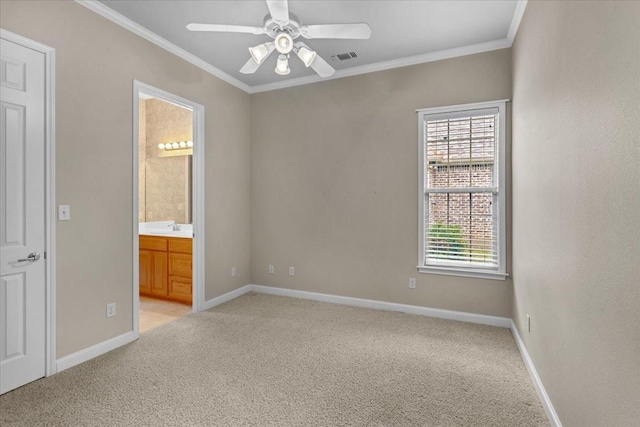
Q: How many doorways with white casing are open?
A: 1